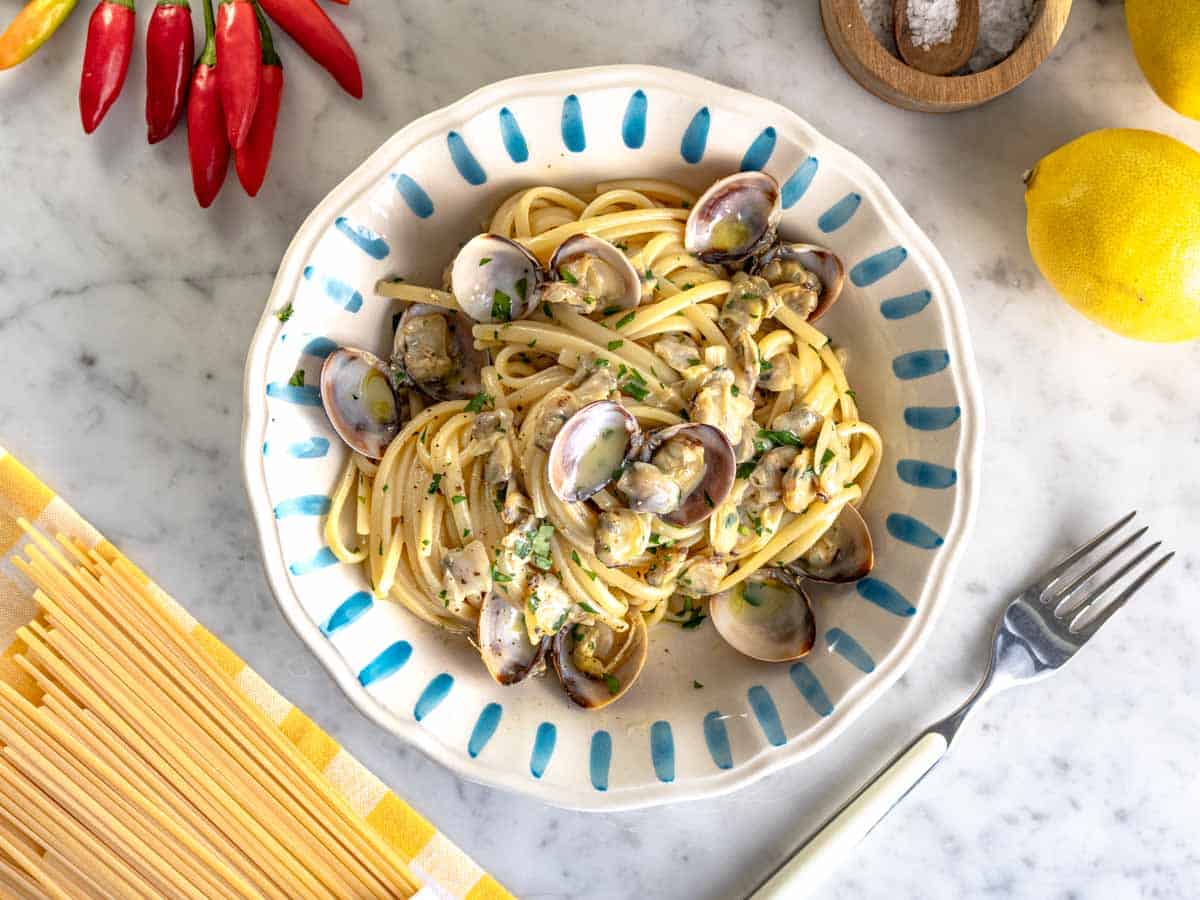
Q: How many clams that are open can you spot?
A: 6